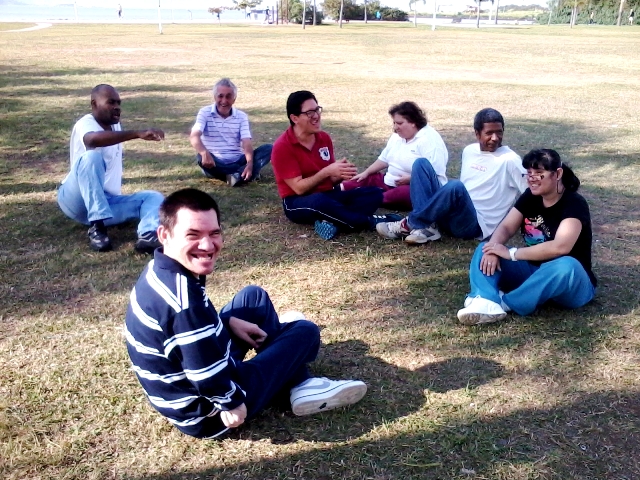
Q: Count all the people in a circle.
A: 7